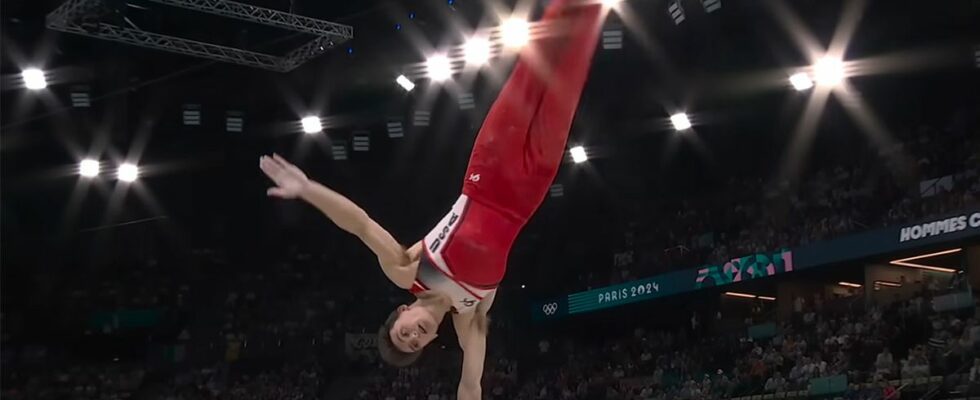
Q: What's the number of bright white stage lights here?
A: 13